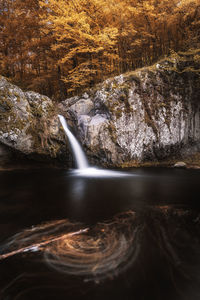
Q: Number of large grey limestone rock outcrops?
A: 2